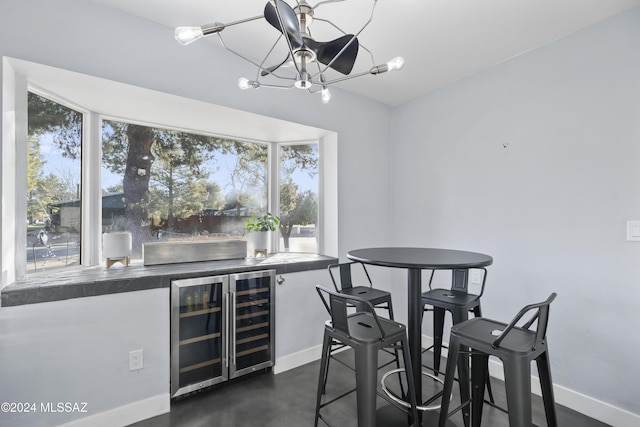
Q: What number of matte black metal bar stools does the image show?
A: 4